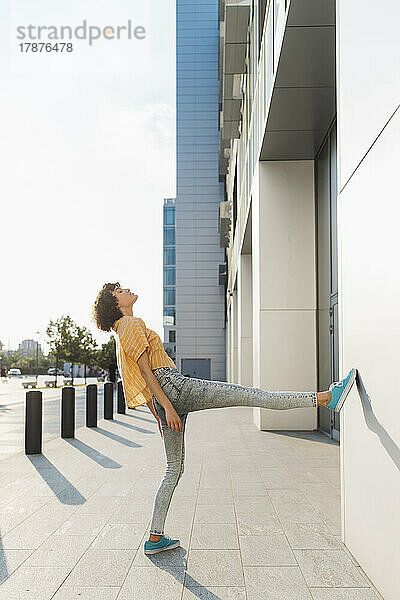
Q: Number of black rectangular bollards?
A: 5